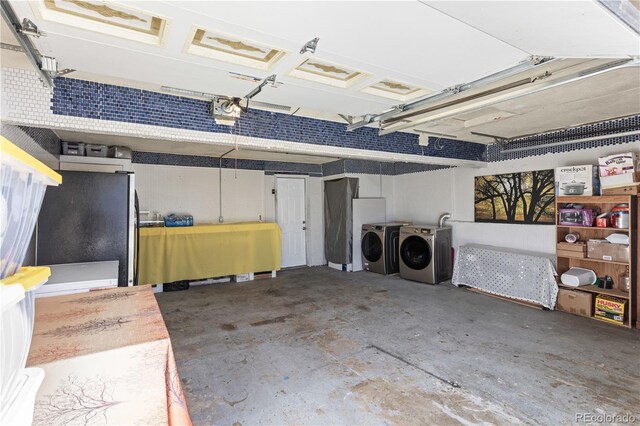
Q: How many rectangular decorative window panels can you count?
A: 4